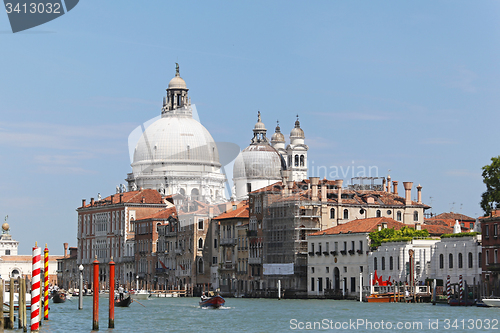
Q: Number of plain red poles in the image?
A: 2